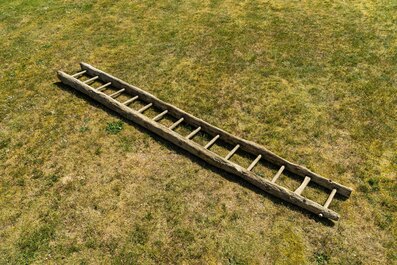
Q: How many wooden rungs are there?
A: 15